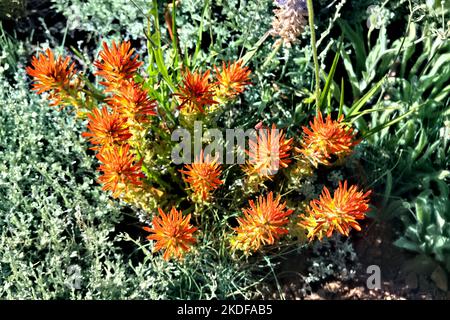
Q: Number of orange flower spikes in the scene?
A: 13